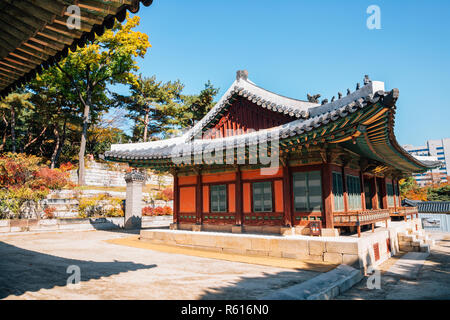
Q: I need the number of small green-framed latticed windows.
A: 2